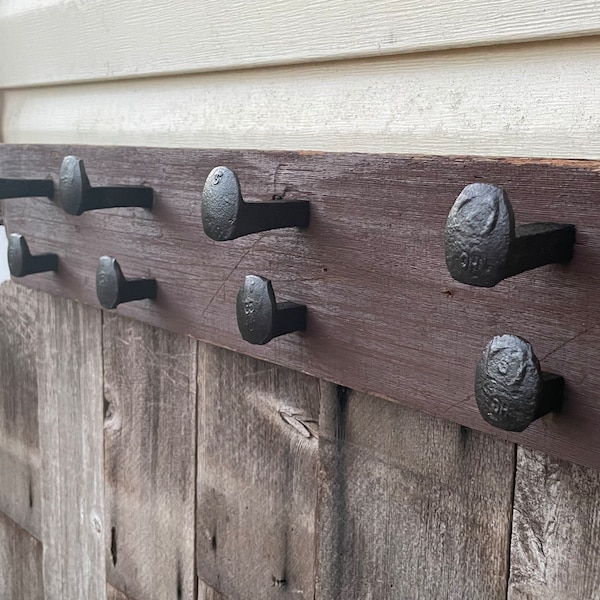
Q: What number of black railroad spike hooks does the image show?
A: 8